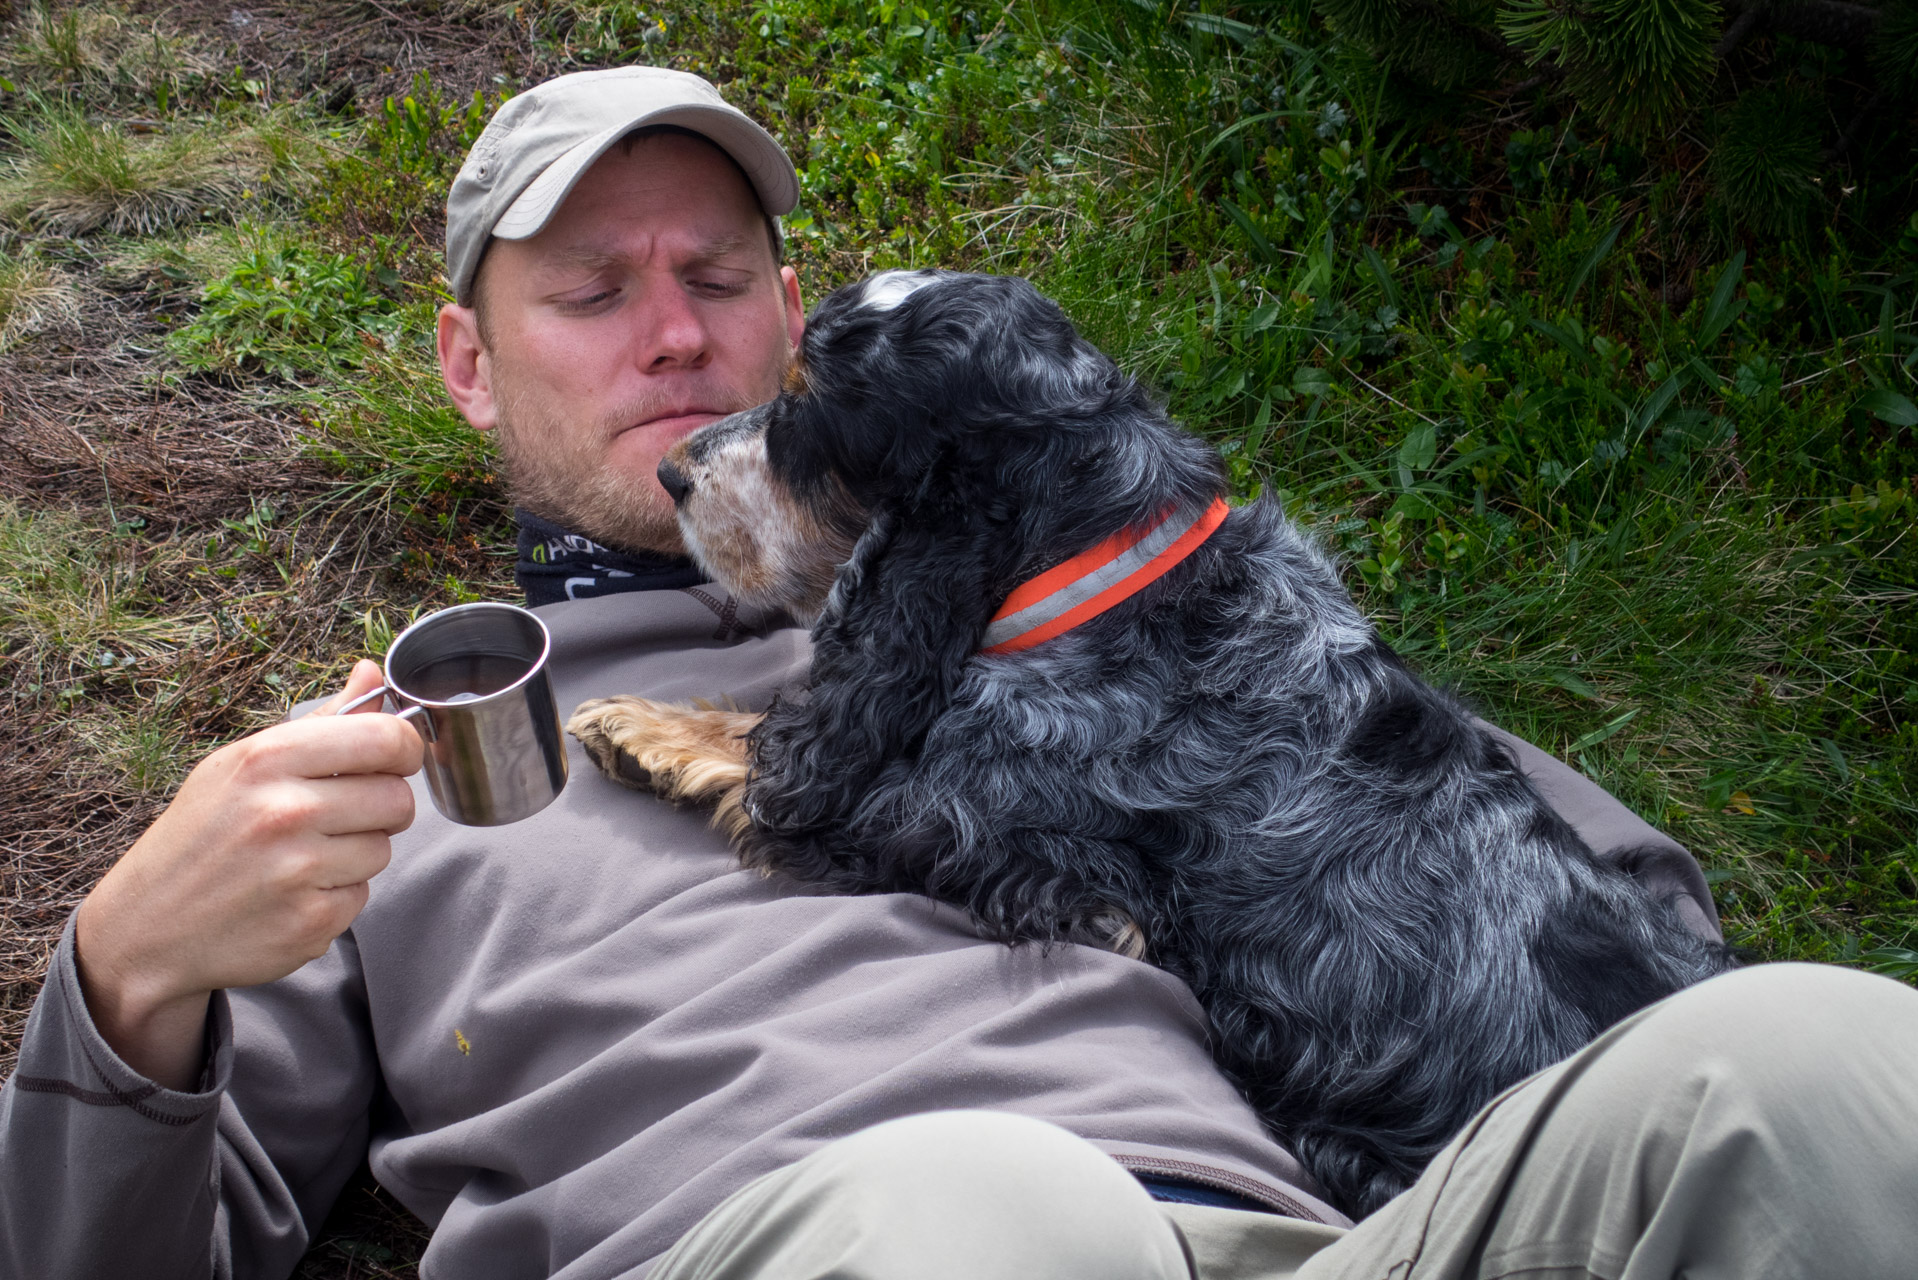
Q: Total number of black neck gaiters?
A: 1